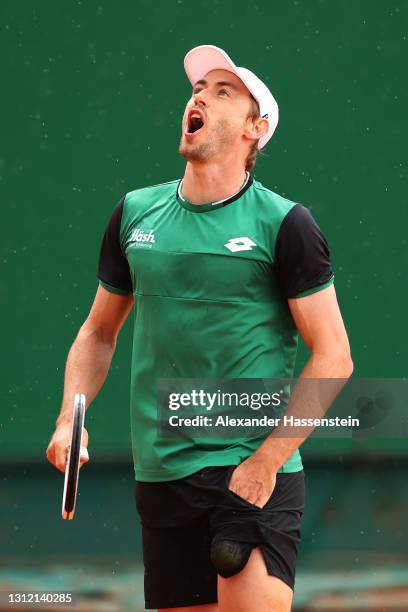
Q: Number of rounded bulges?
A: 1